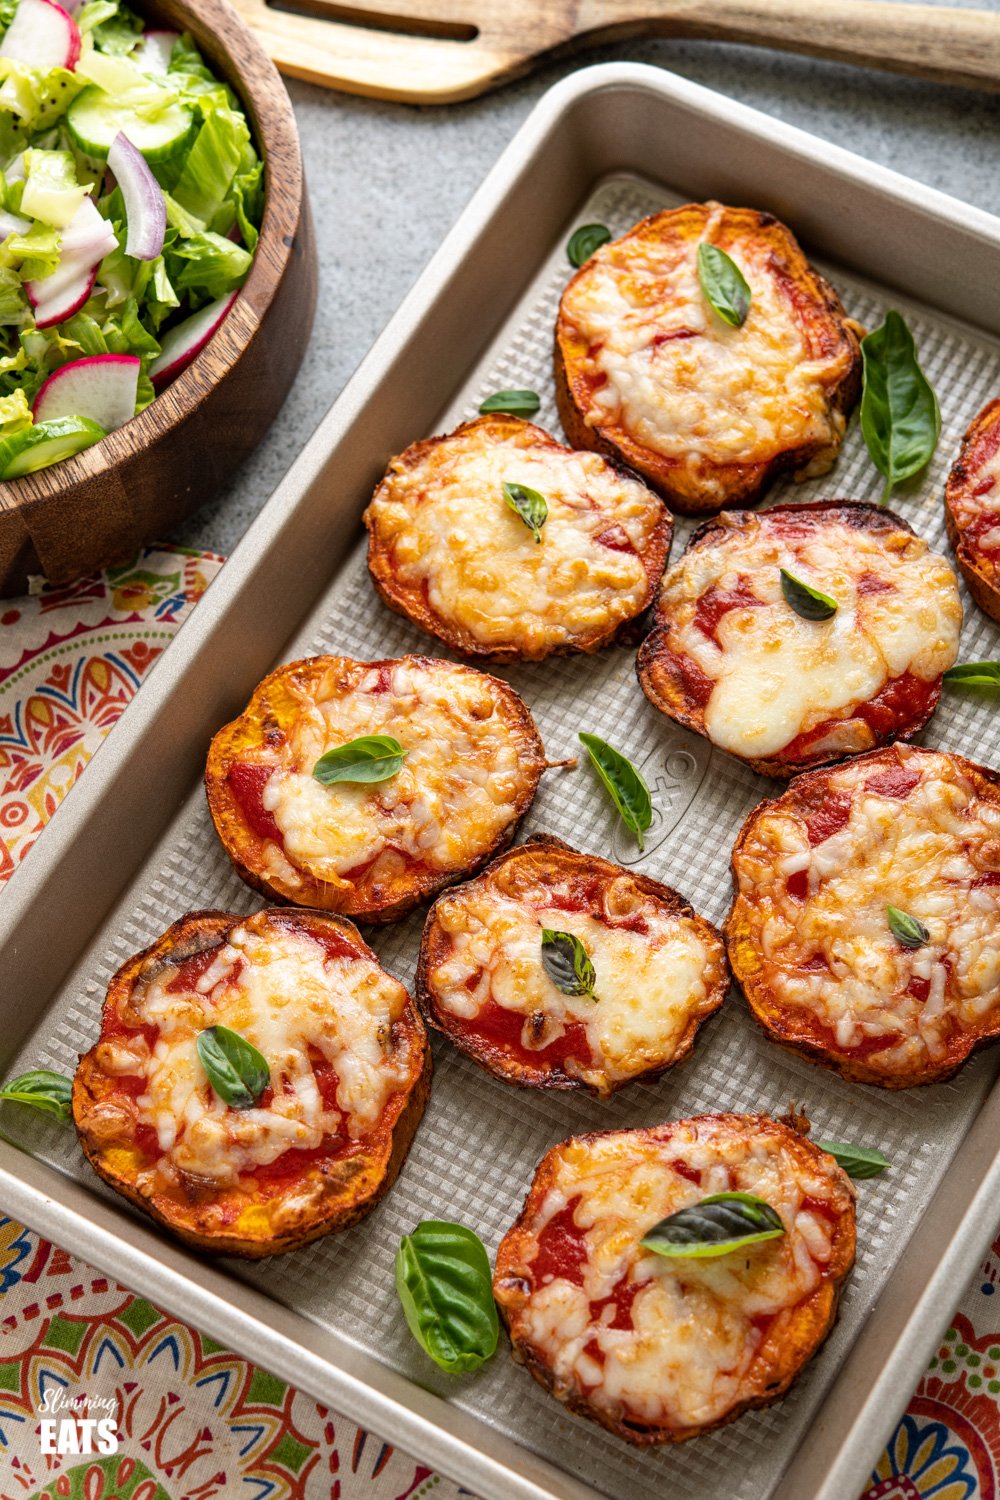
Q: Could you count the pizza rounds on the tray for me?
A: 9